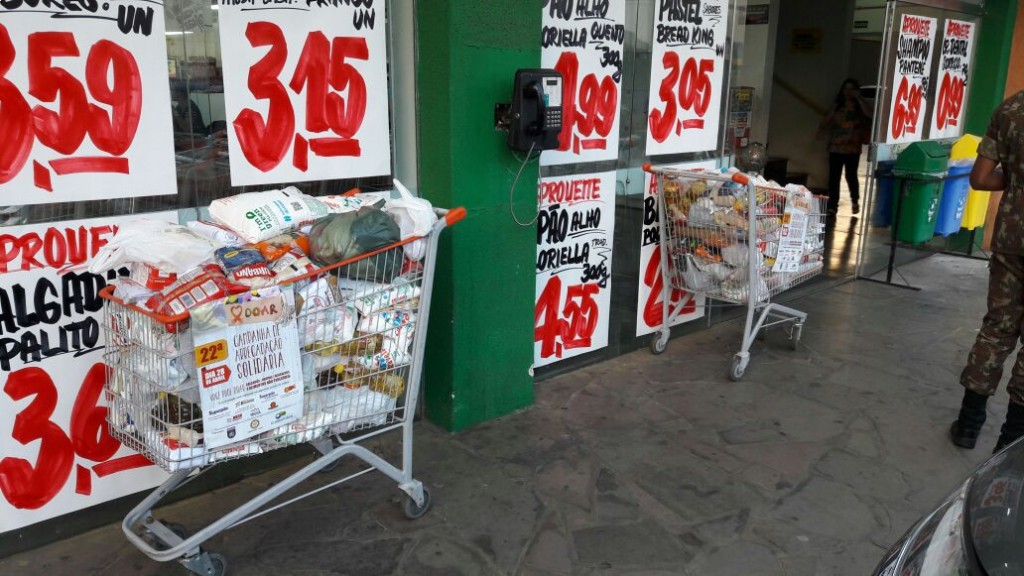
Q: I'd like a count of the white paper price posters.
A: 9